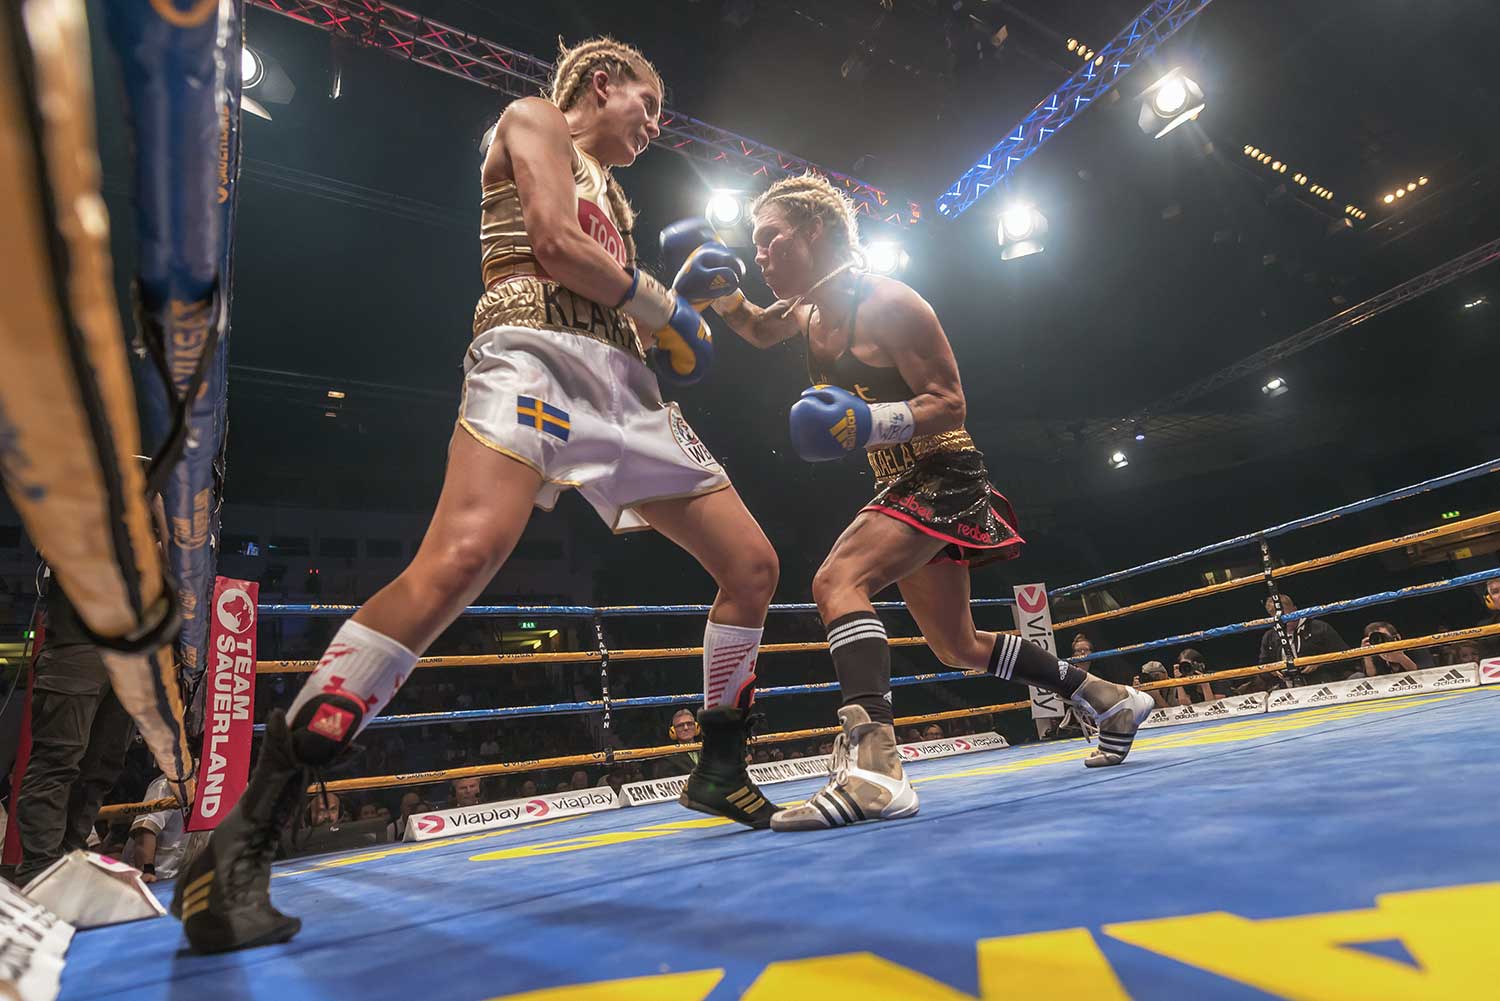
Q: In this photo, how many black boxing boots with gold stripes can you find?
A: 2